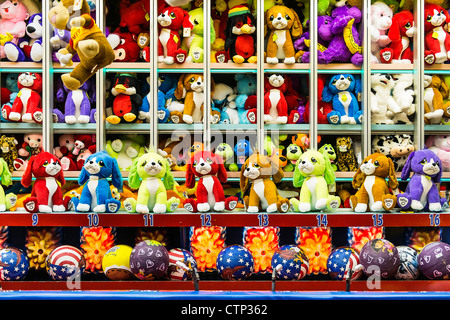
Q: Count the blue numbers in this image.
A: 8